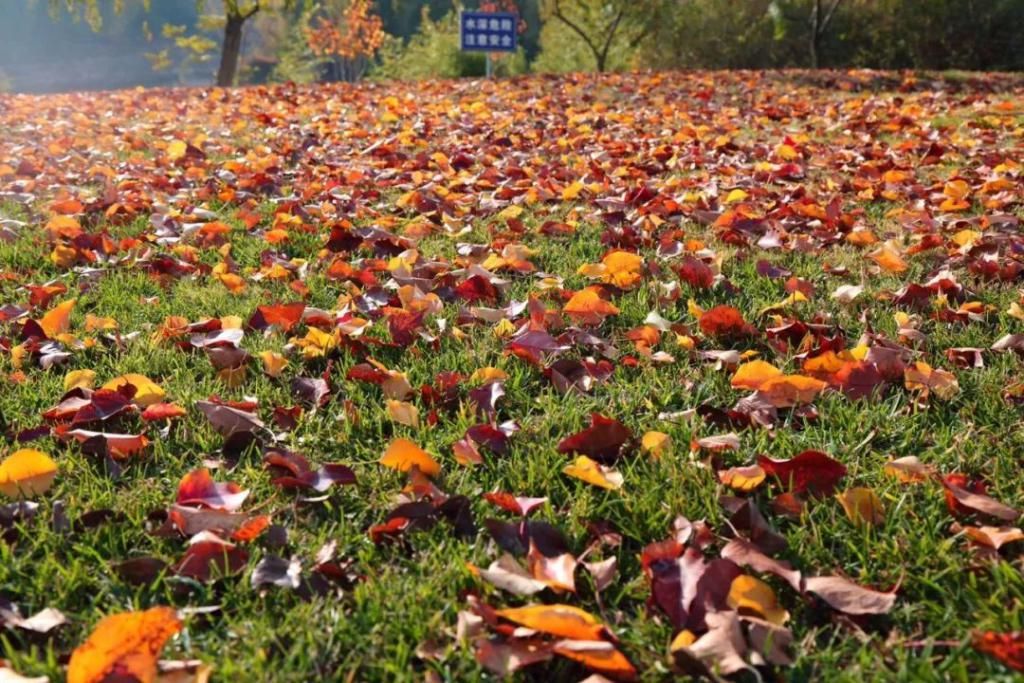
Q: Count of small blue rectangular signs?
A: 1